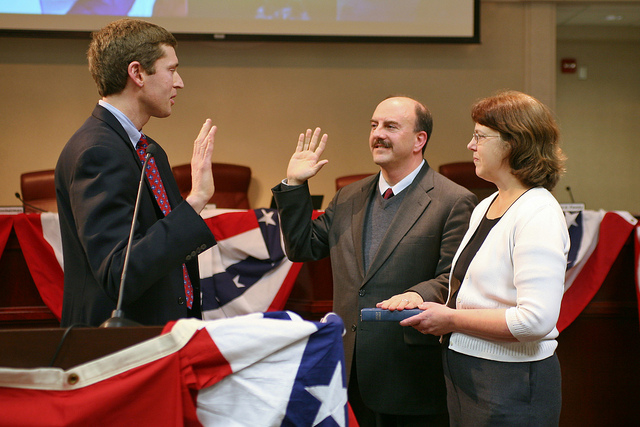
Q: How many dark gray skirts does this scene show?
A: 1